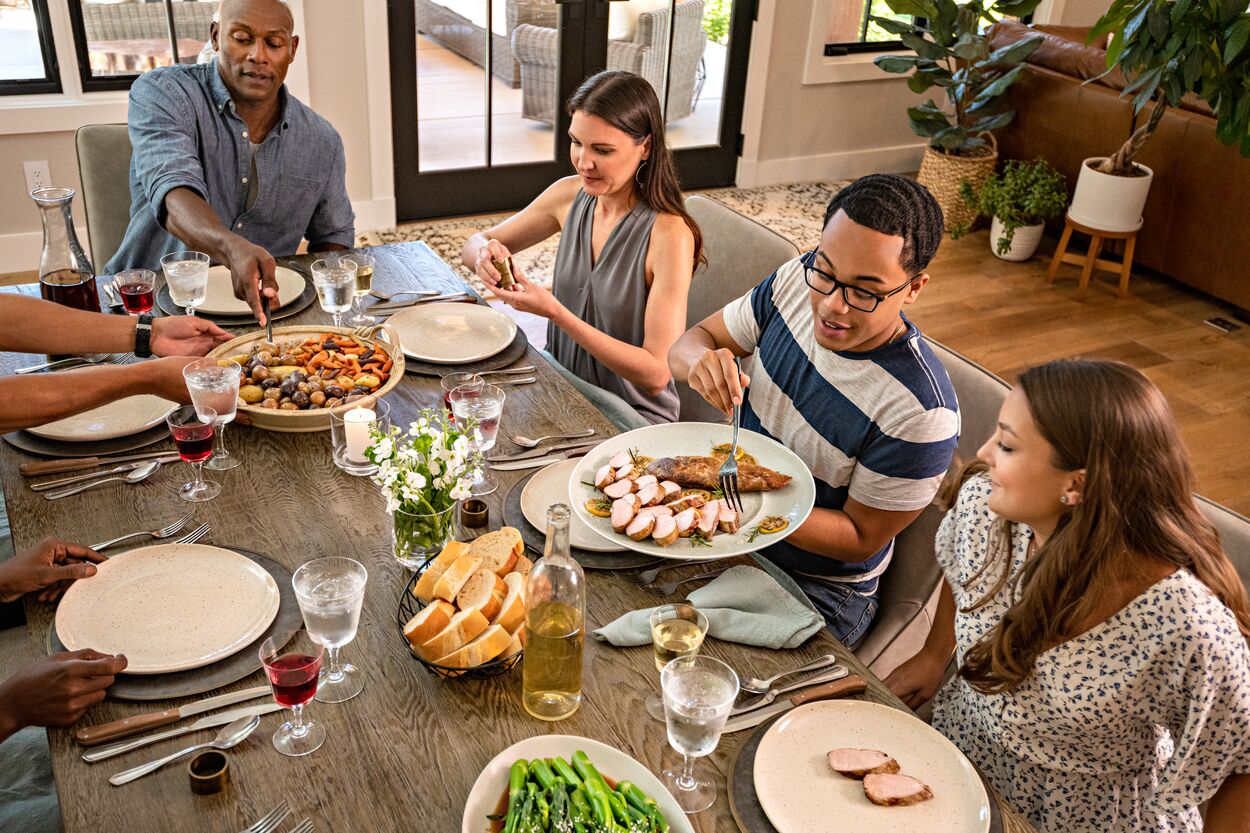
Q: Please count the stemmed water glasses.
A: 6